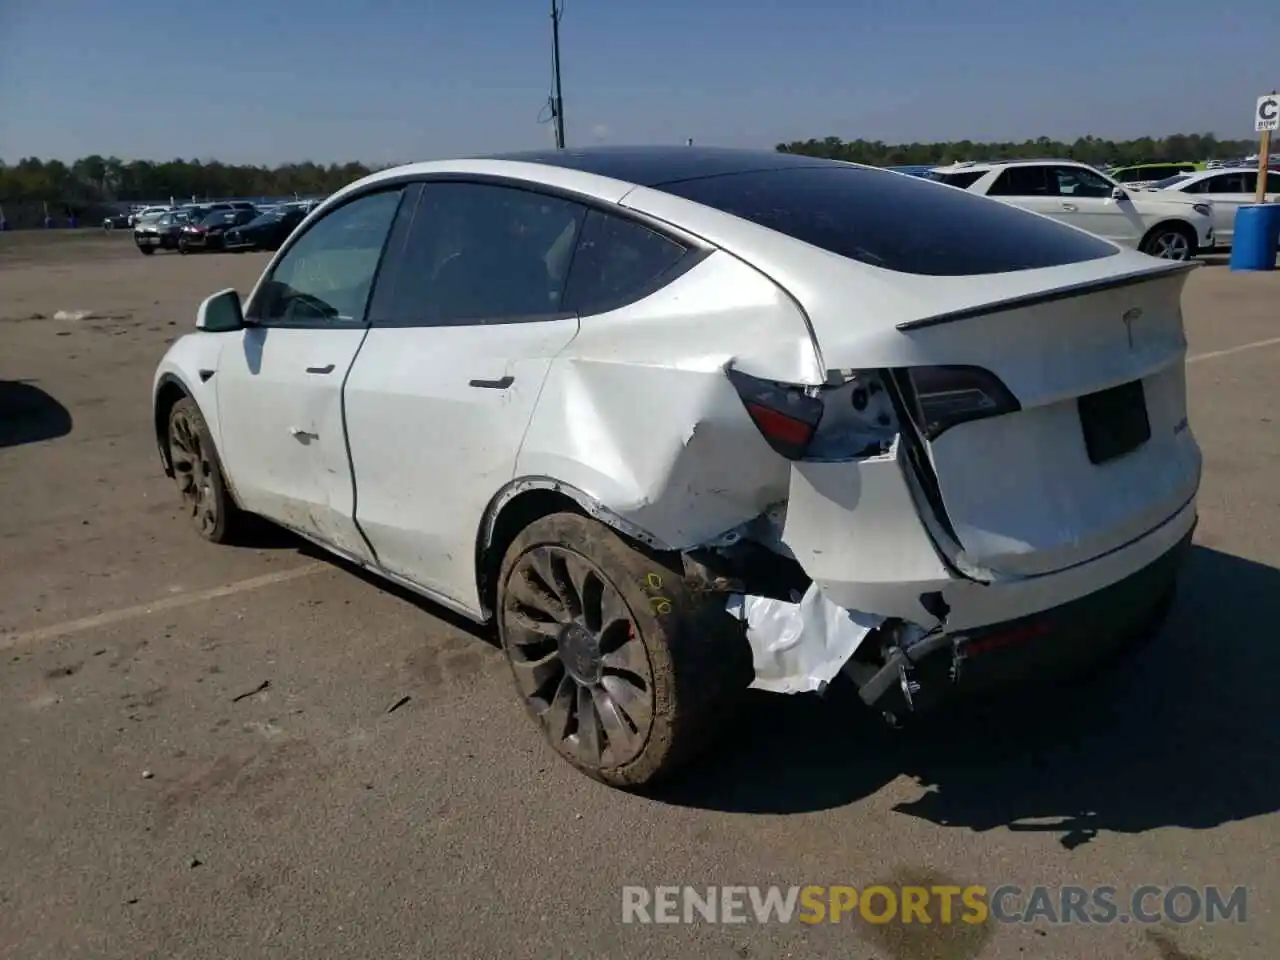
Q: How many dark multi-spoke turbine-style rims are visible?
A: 2